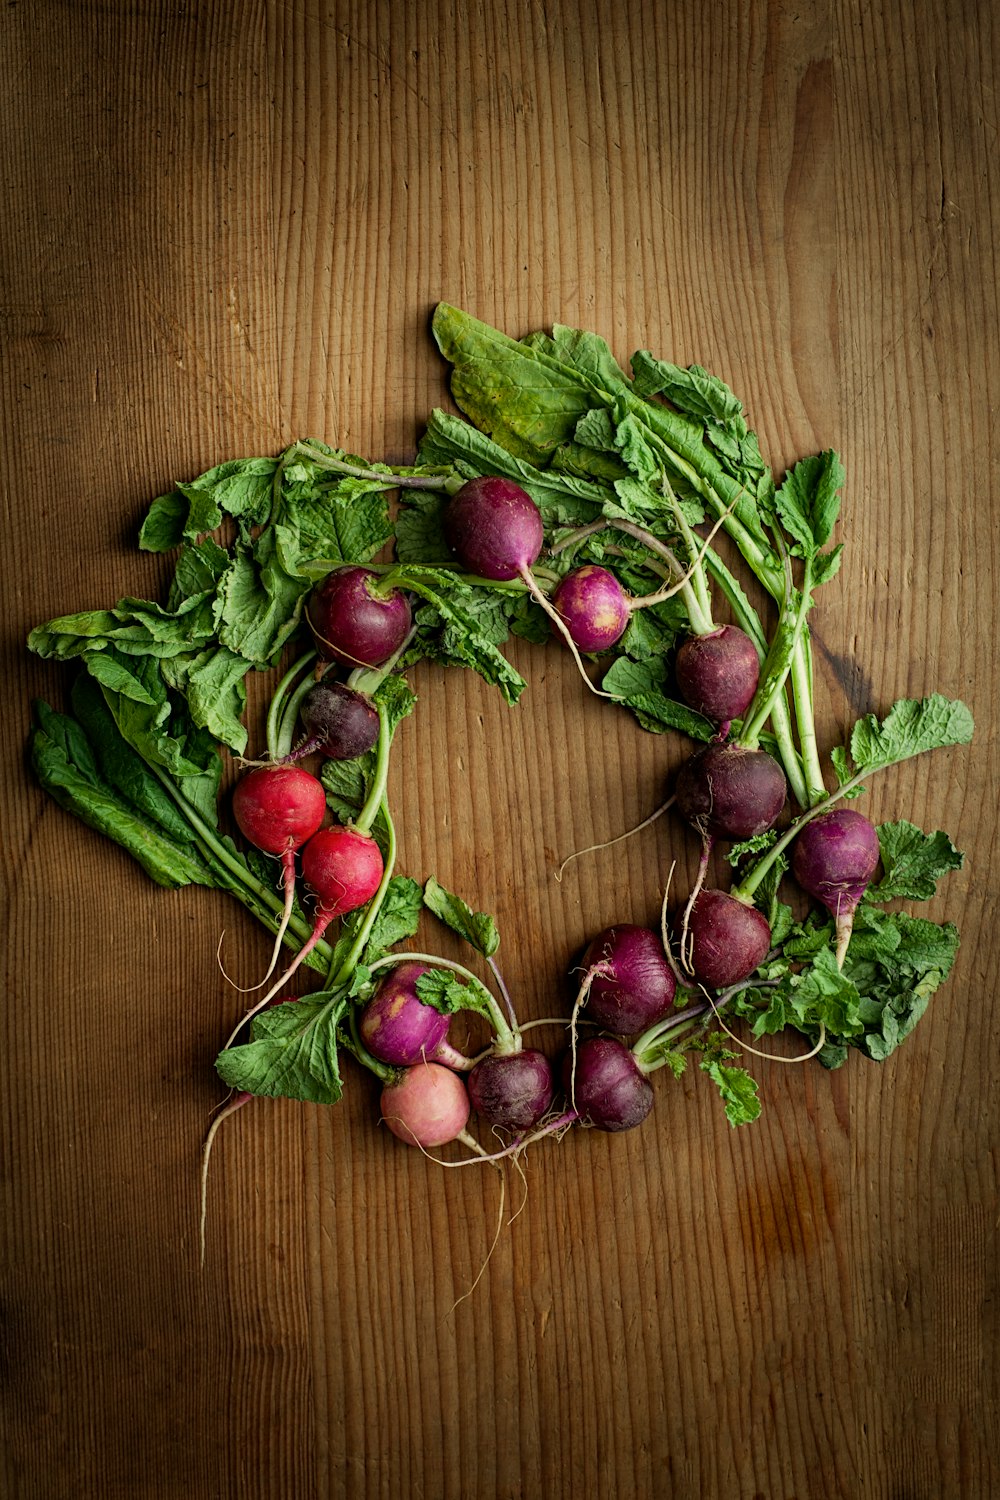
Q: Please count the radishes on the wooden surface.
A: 15